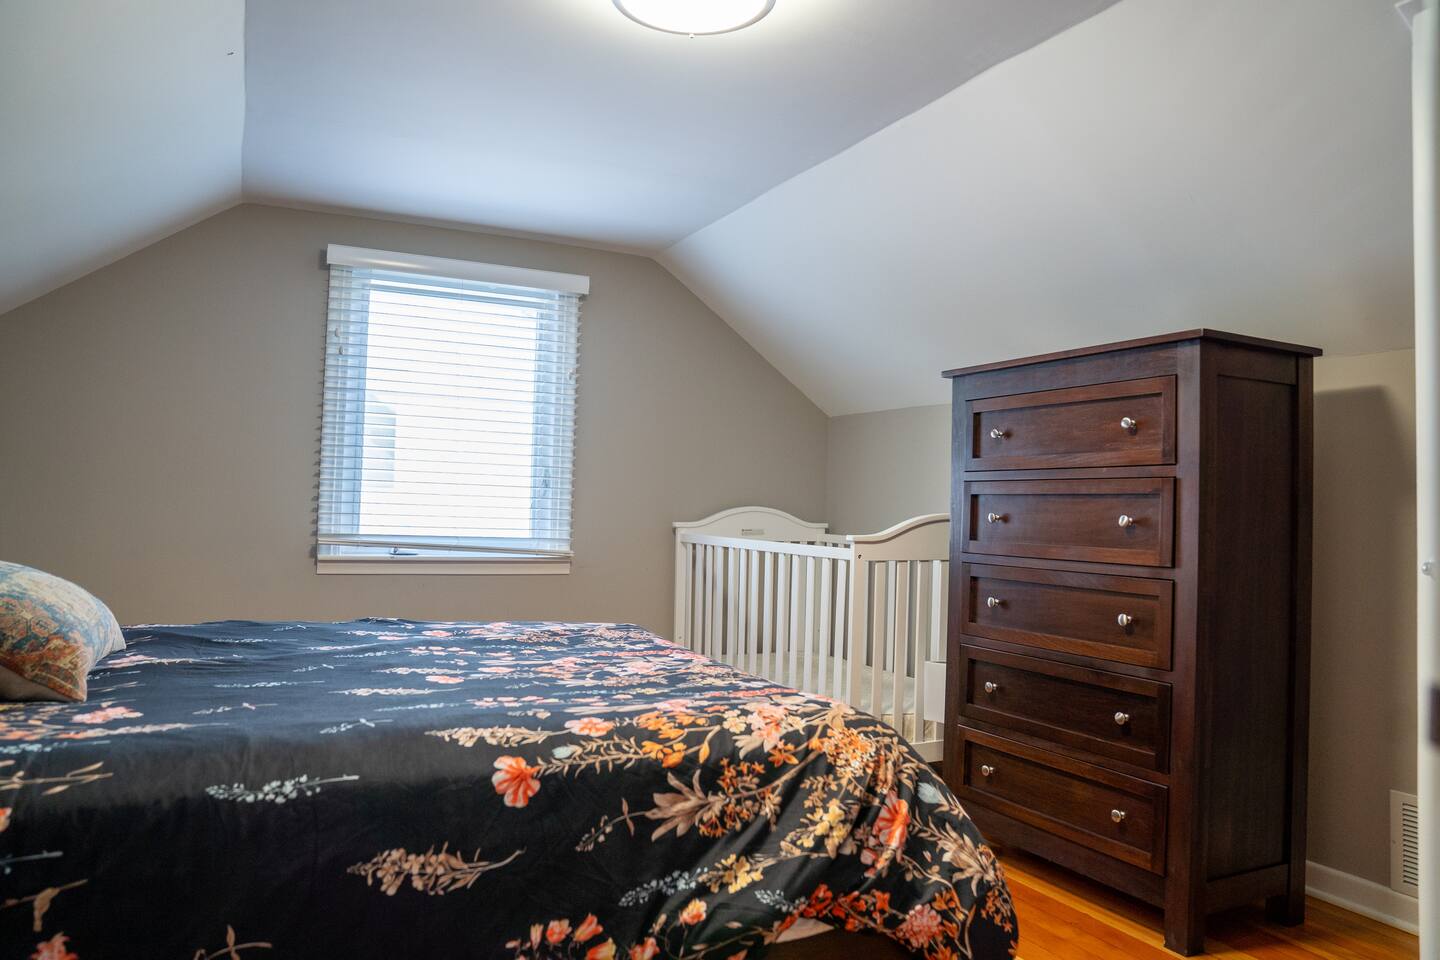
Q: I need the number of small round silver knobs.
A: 10